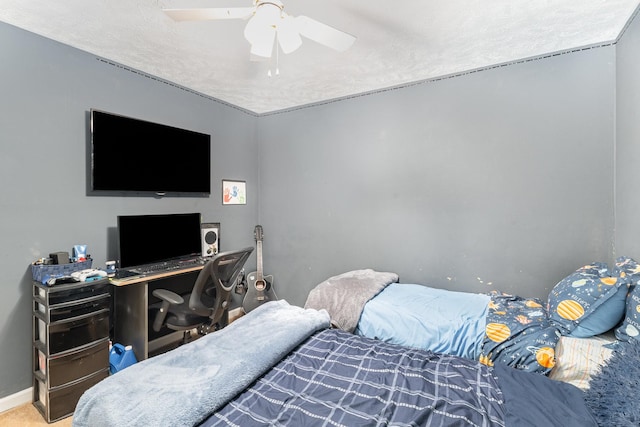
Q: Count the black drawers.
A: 5